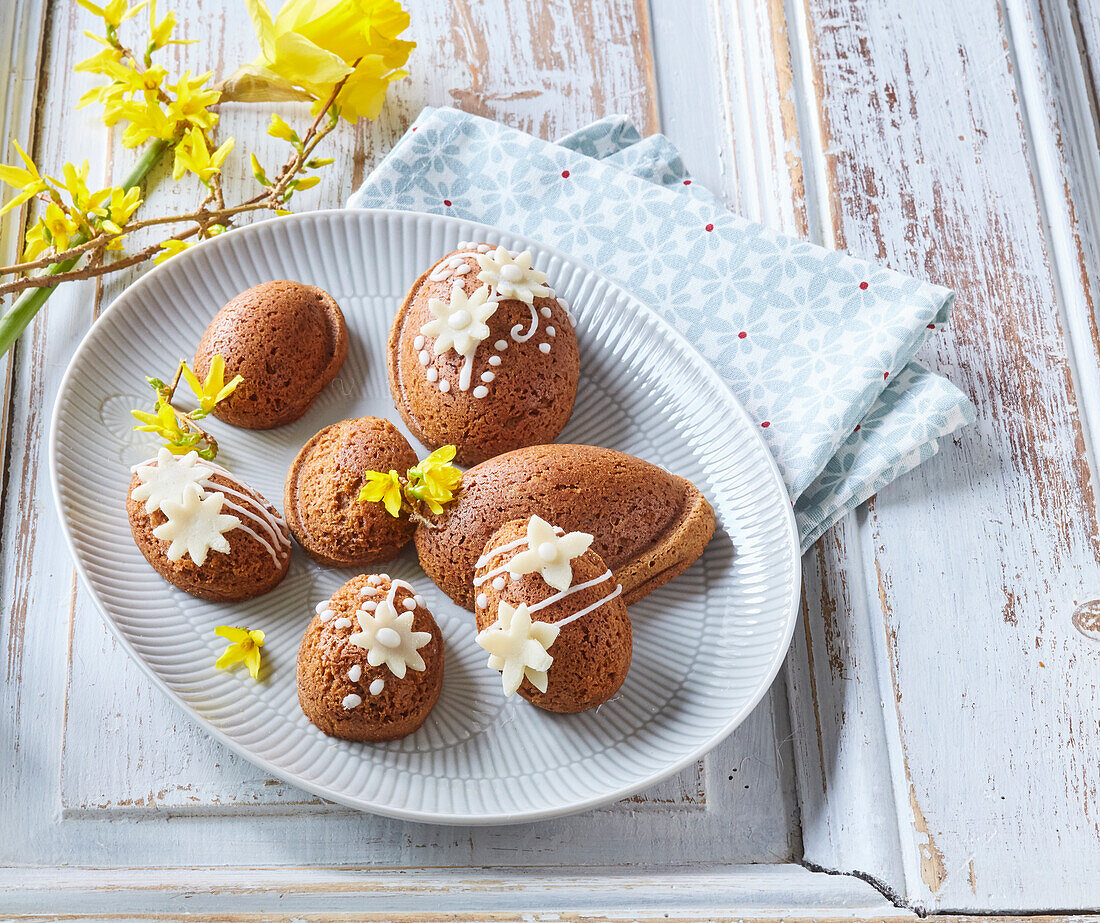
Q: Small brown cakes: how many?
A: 7